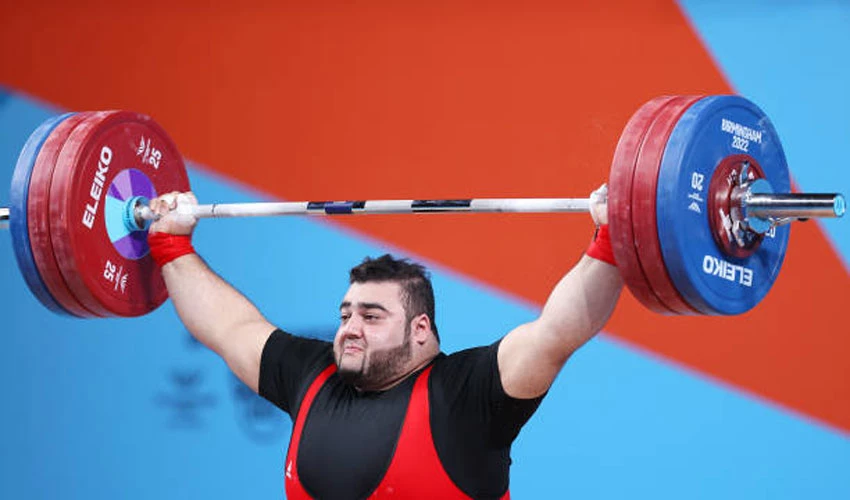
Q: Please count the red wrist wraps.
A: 2